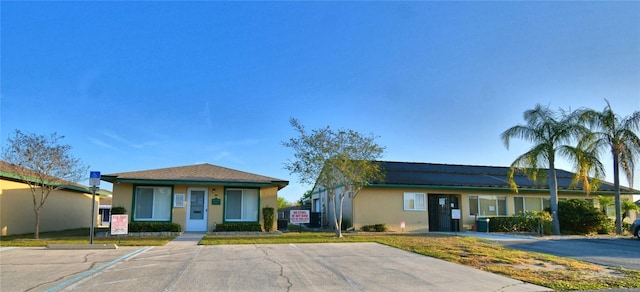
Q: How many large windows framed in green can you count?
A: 2